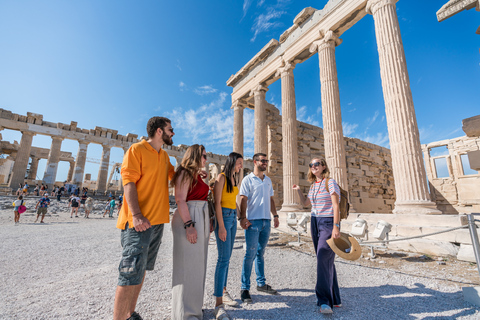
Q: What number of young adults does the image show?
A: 5